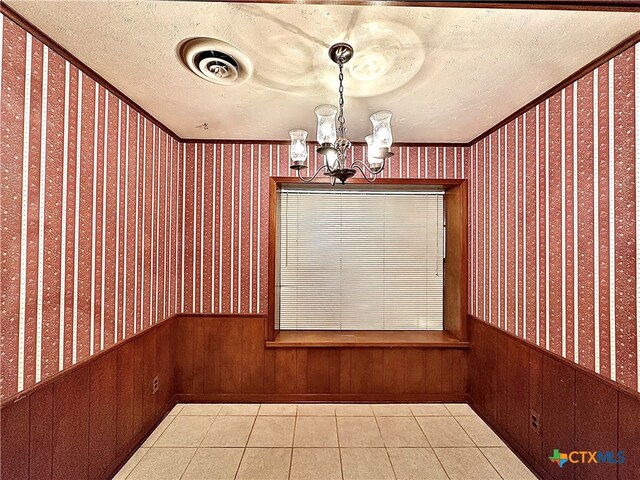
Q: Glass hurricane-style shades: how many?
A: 5